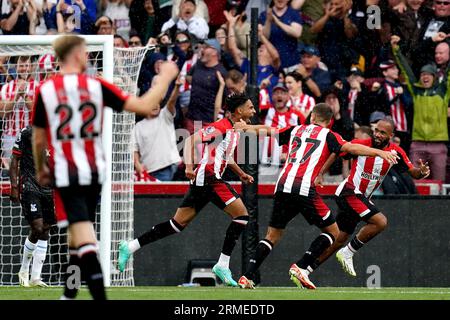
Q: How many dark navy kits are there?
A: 1